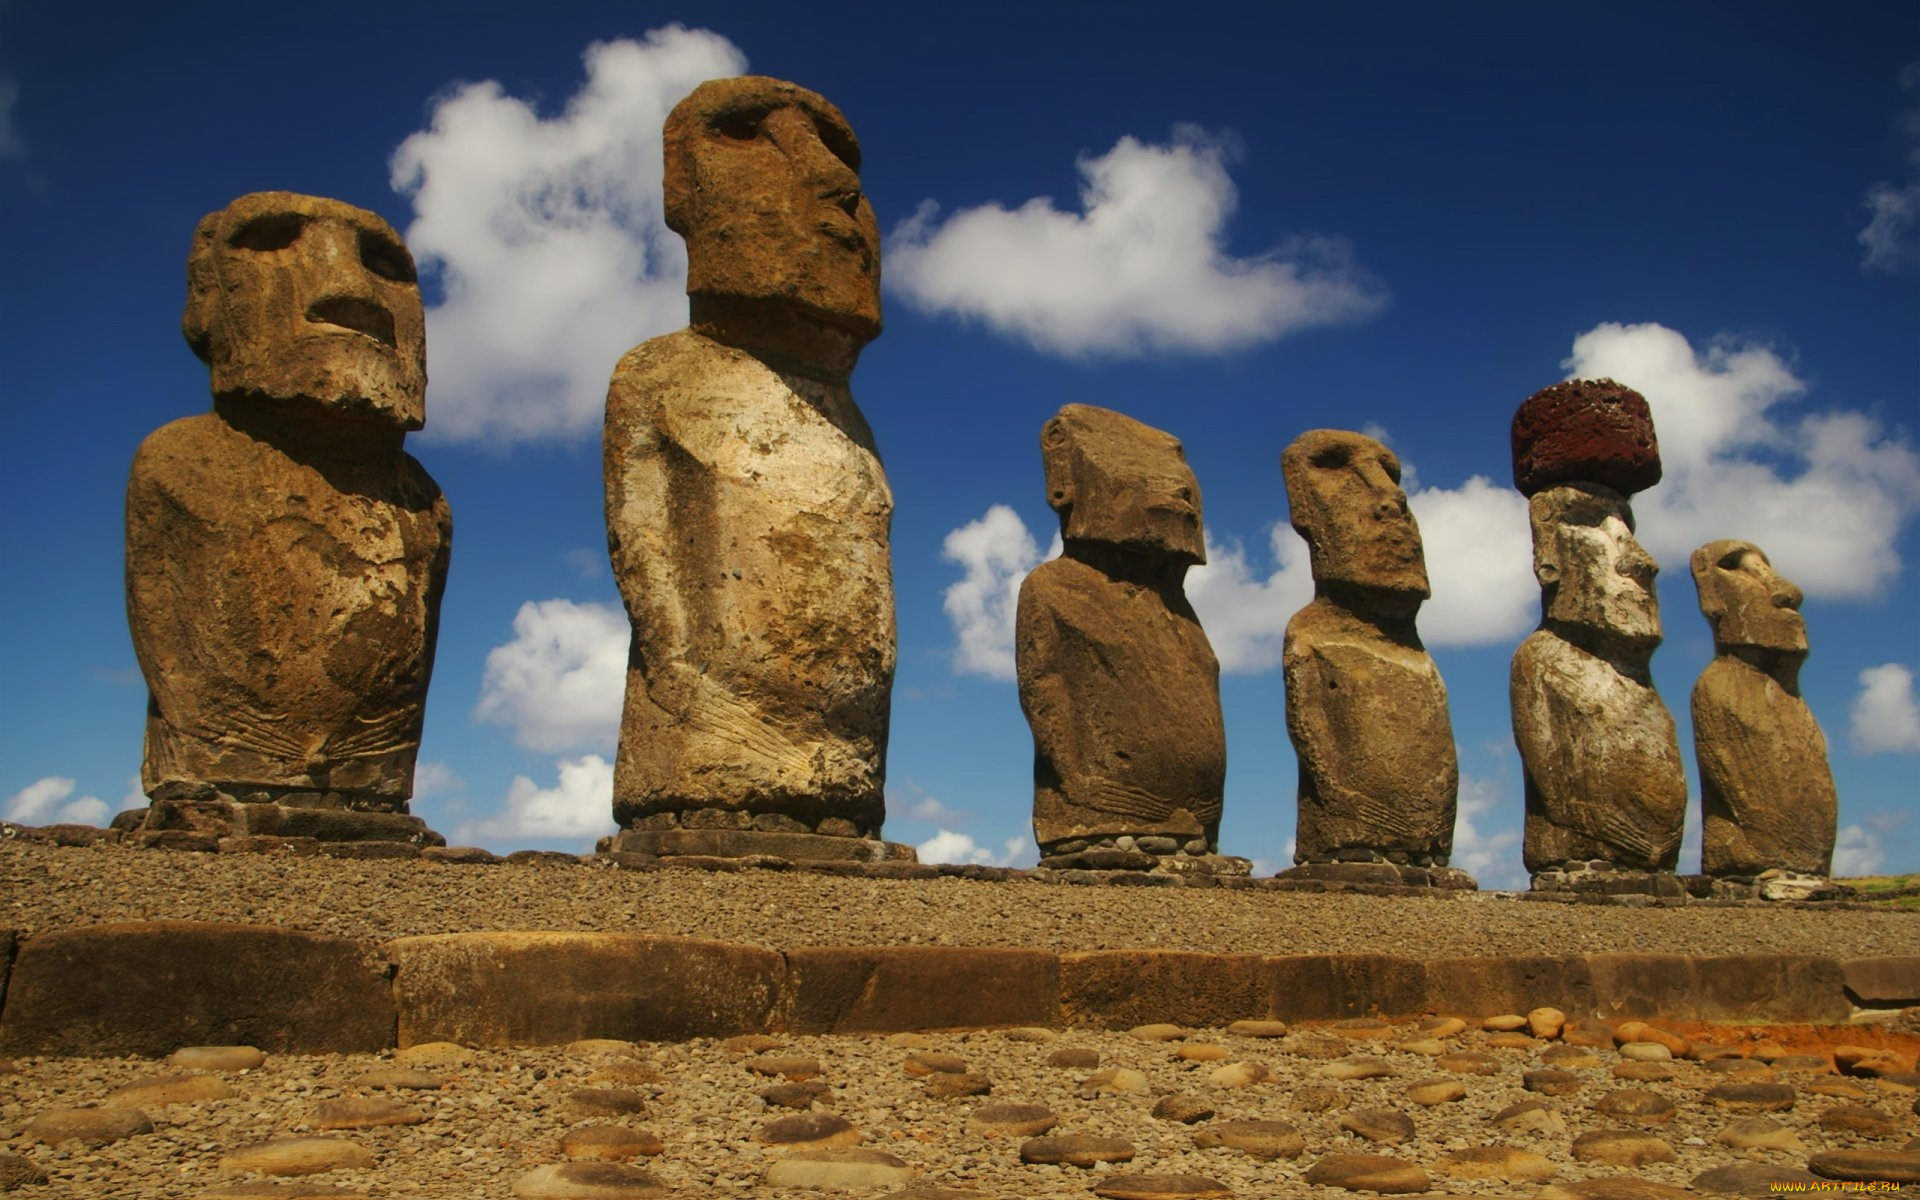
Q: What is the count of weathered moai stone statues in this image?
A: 6